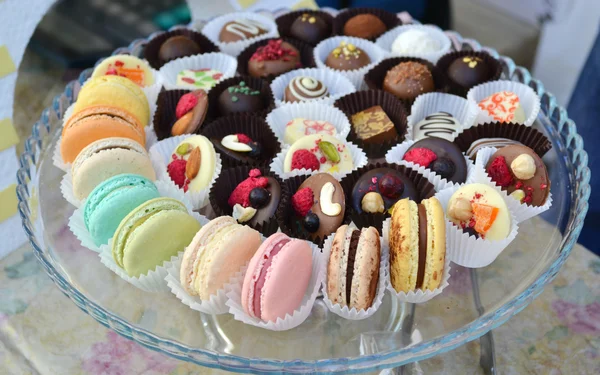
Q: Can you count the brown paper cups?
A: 14